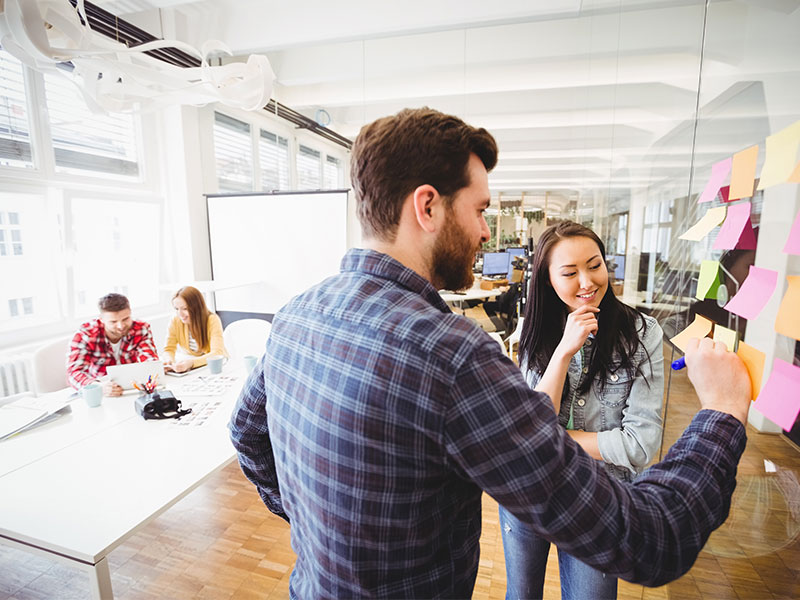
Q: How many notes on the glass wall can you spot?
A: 14